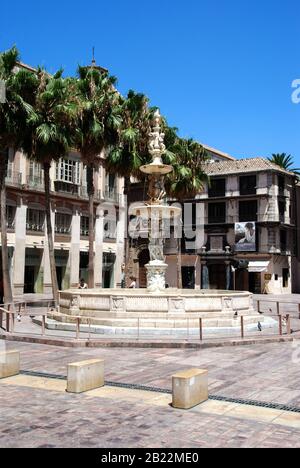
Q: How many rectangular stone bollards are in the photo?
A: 3